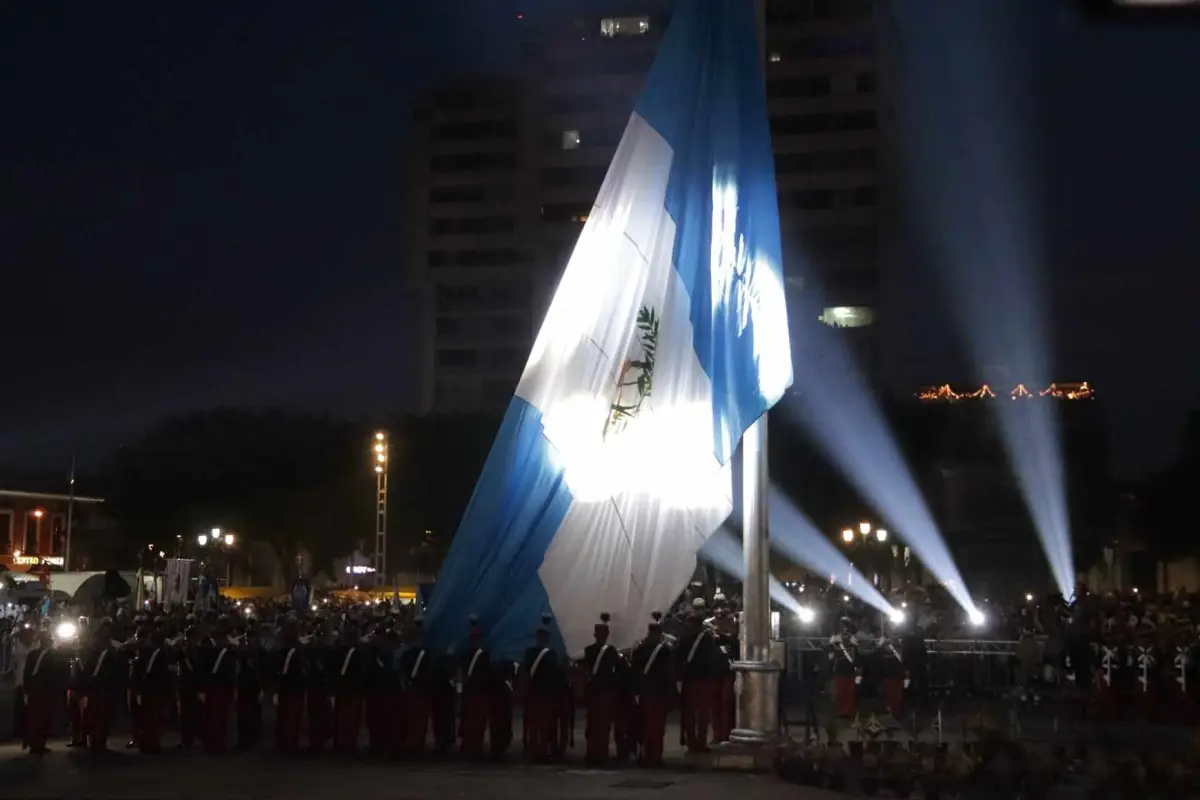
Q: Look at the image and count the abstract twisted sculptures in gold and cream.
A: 0